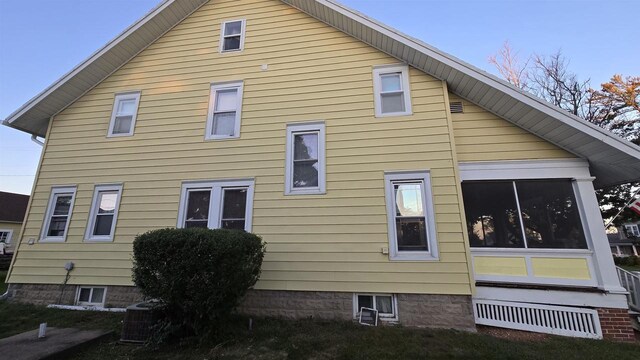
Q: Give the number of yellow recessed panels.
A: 2